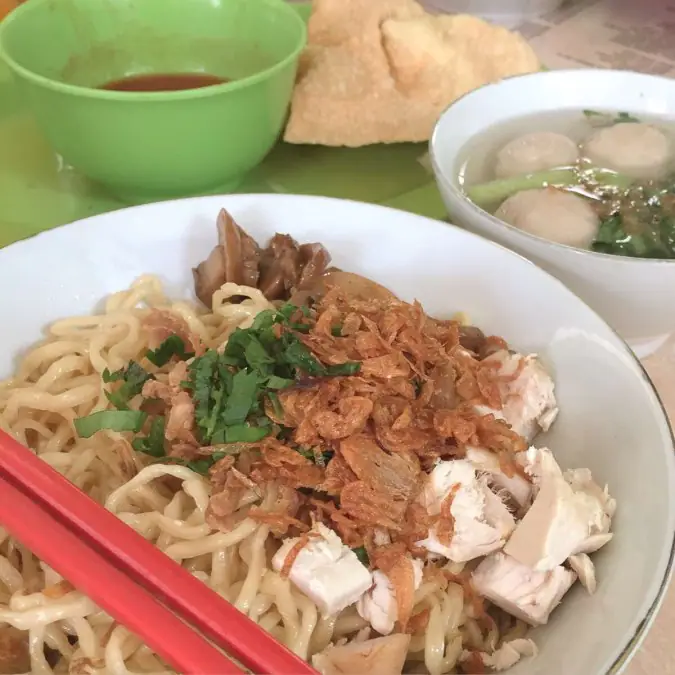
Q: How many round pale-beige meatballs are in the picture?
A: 3